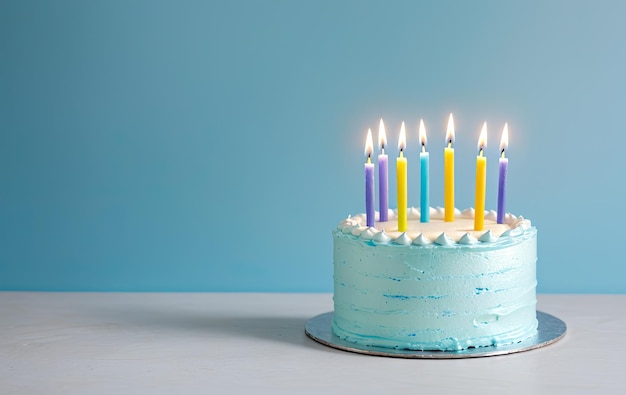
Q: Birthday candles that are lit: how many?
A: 7